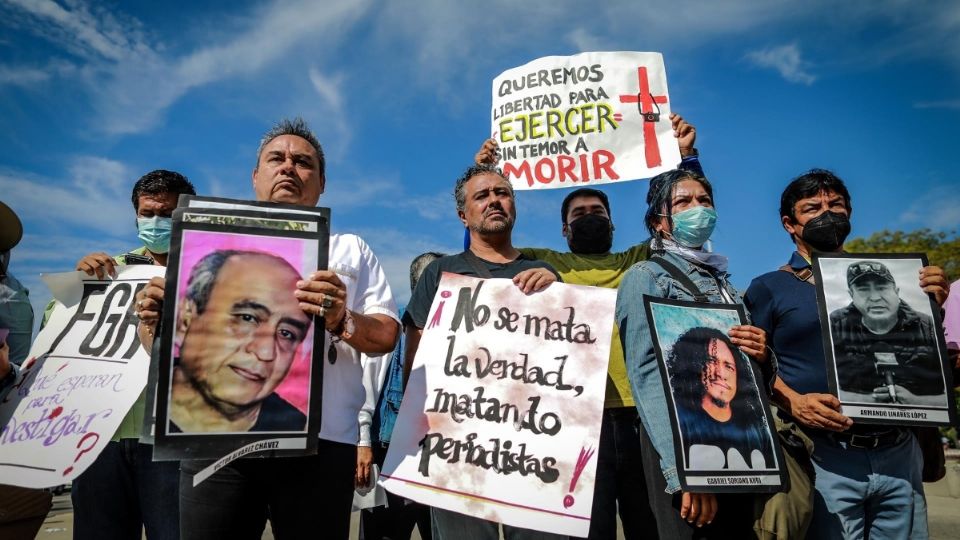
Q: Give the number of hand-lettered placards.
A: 3